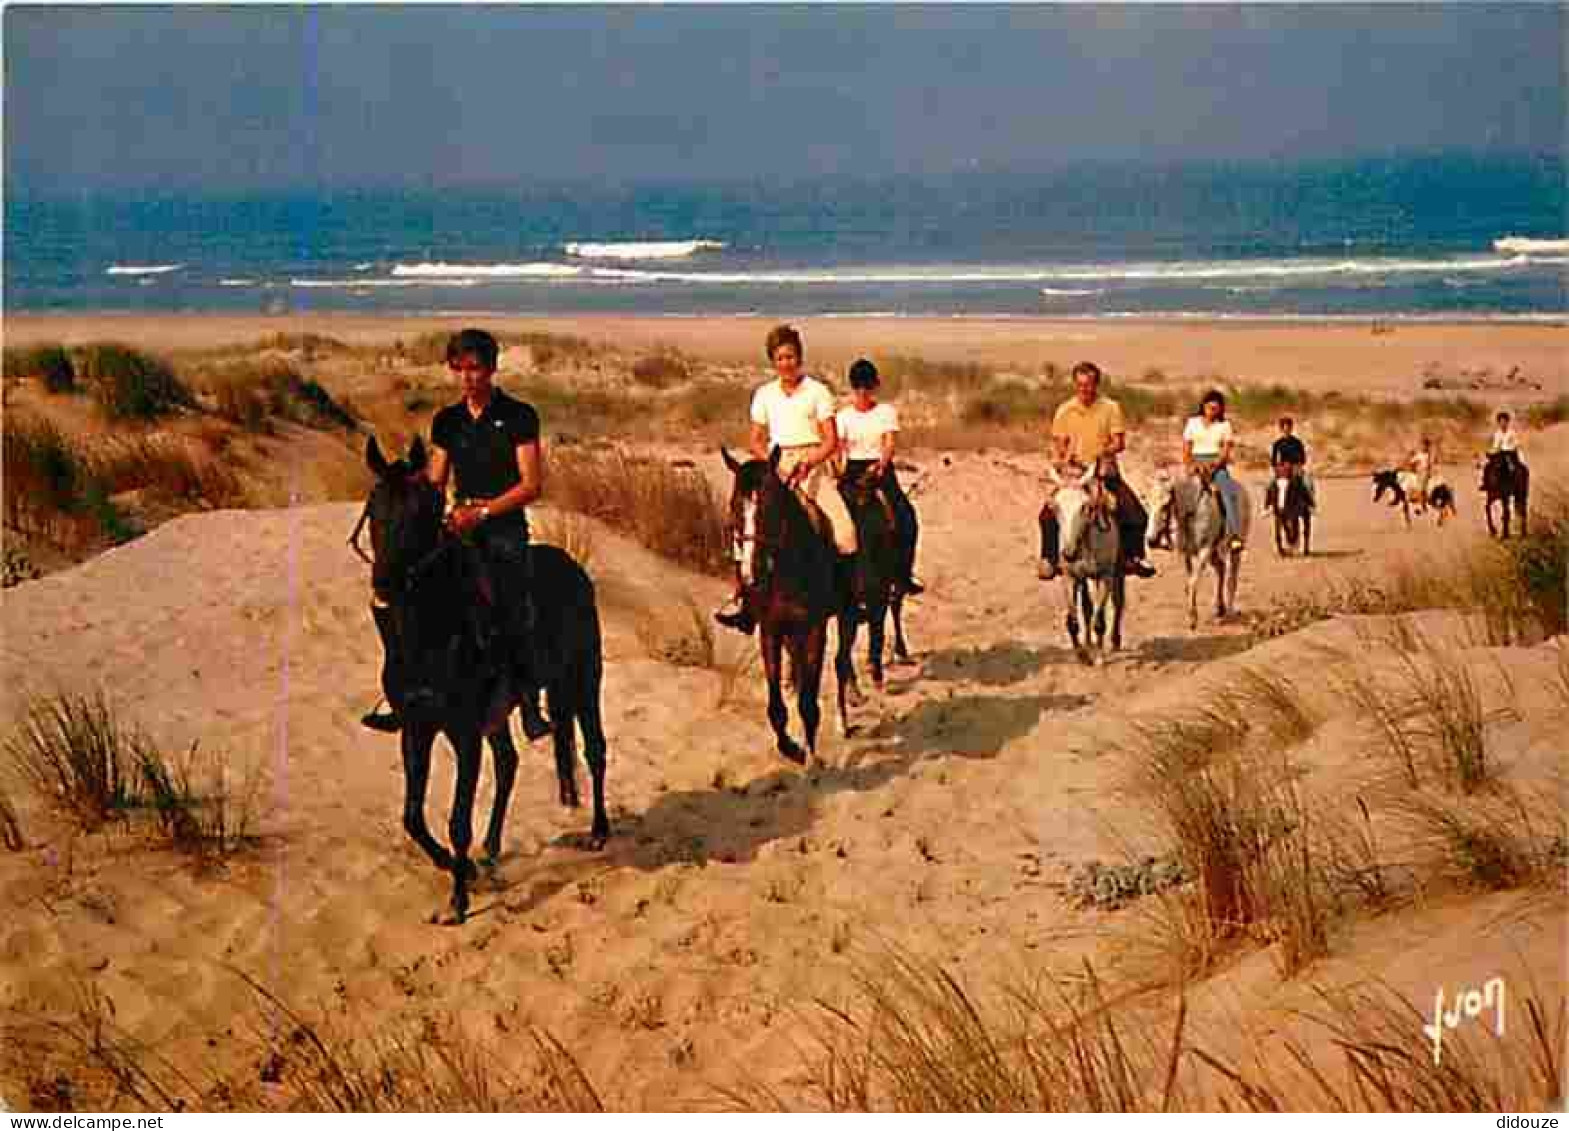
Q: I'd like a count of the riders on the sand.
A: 8